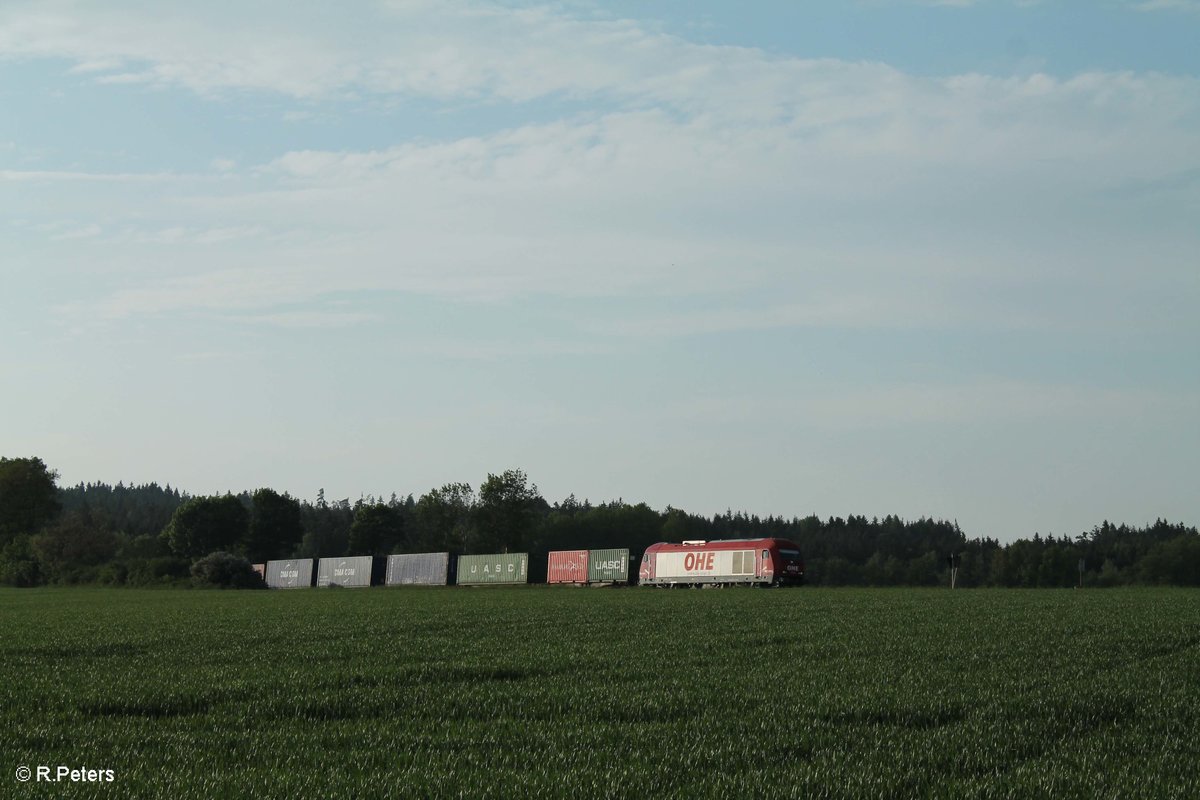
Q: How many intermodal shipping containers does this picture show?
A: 7